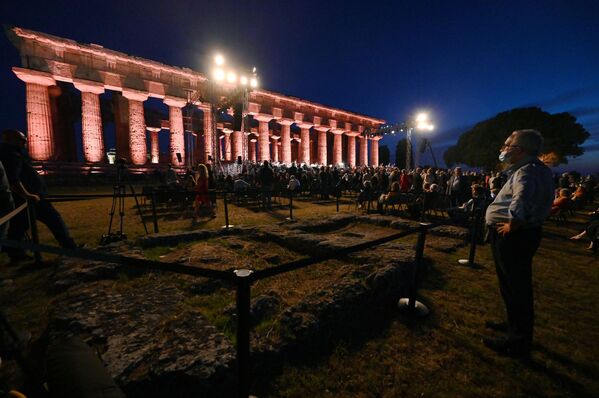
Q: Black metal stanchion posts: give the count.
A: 8